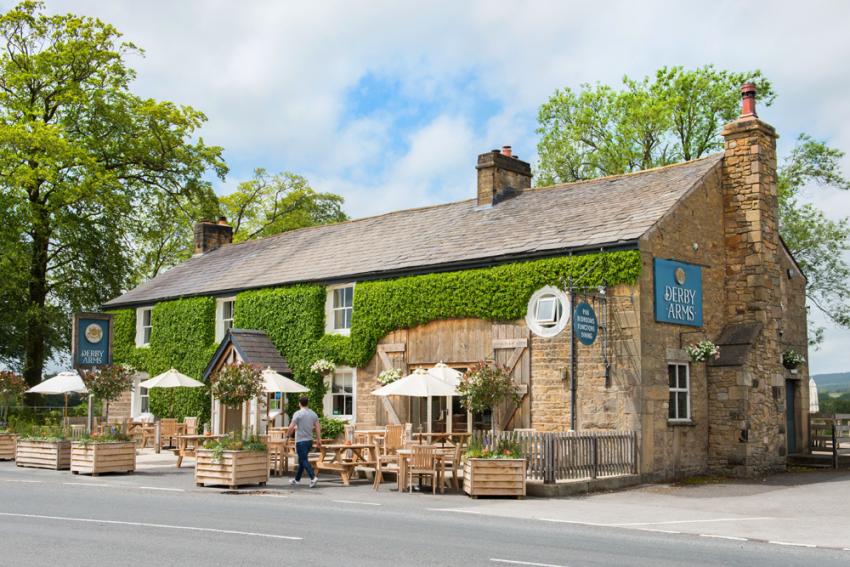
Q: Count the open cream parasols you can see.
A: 5